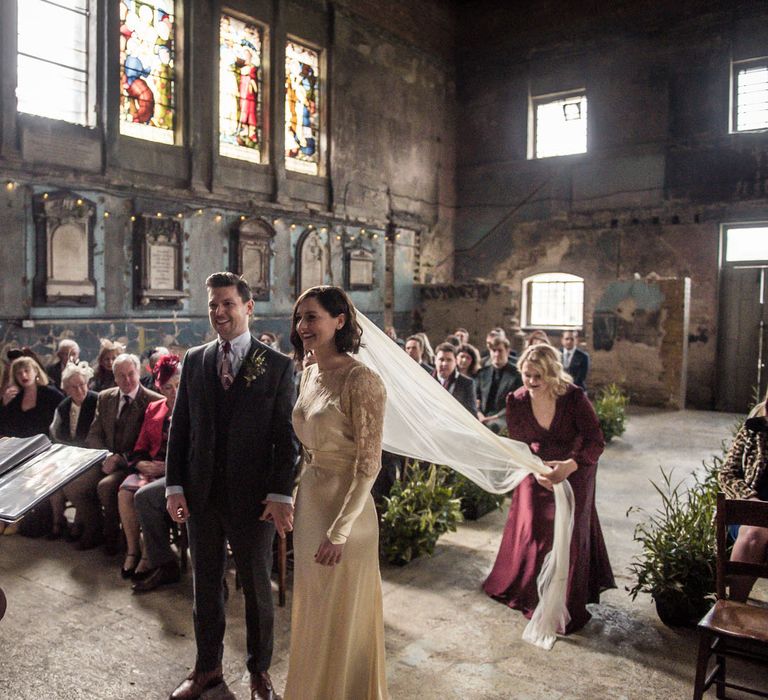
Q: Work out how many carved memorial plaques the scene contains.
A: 5